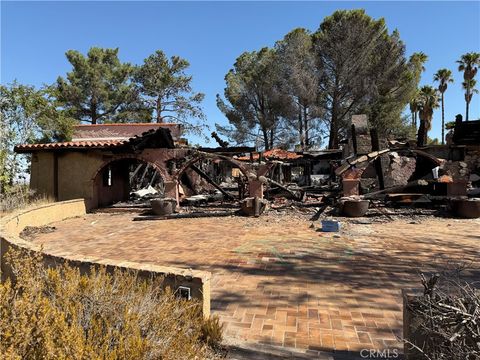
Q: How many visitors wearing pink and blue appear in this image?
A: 0